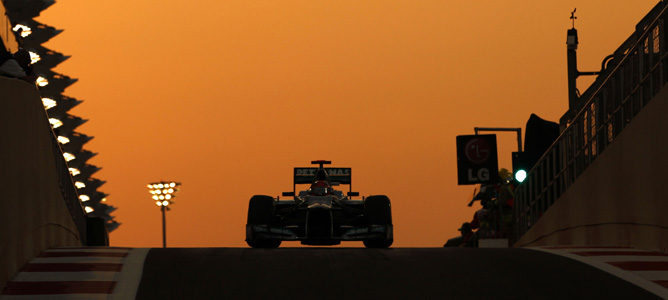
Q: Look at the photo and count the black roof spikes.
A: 14